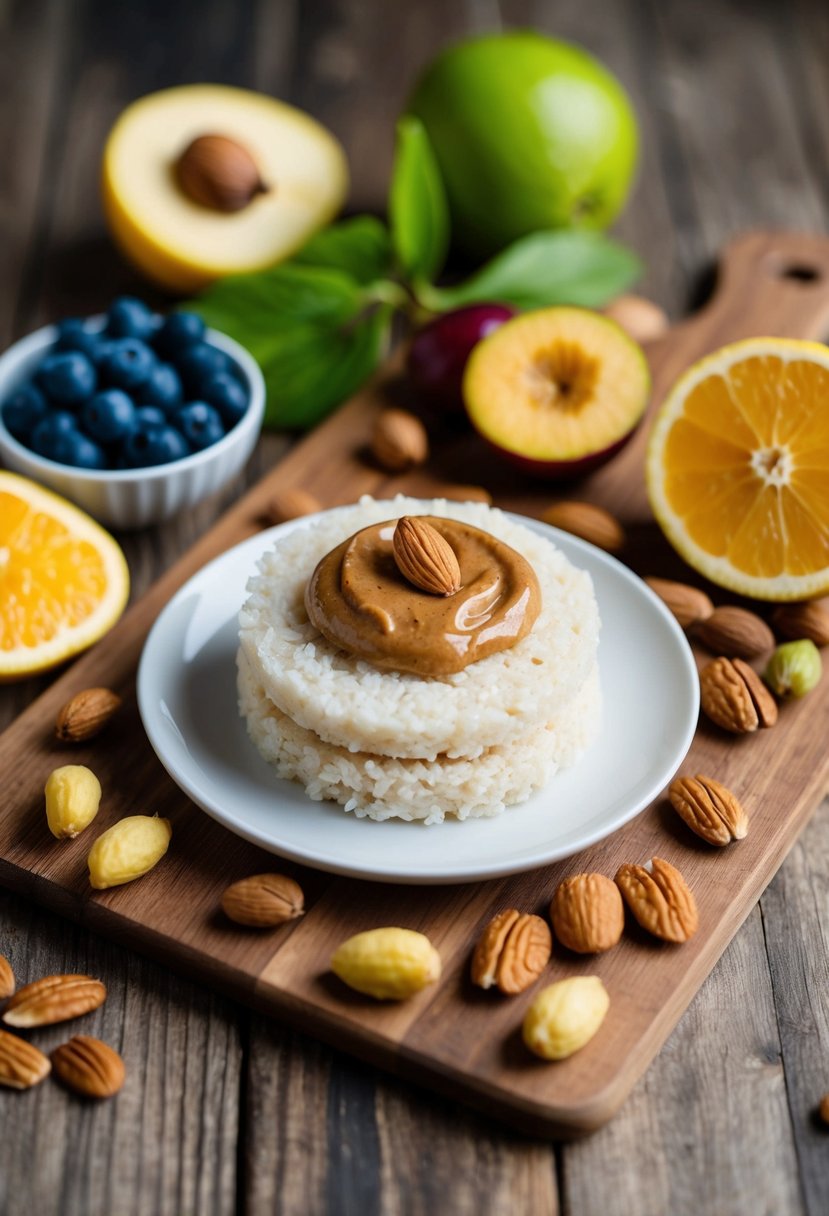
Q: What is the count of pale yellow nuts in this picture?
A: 4